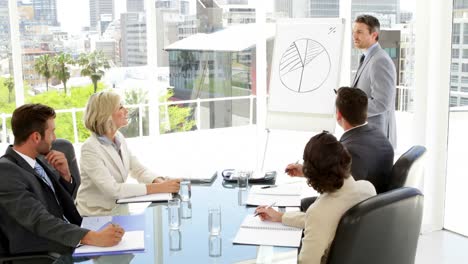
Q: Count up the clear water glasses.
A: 4